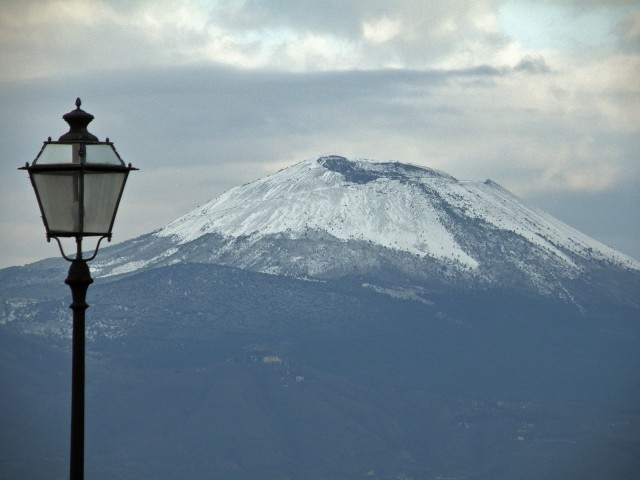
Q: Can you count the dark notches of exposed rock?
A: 1